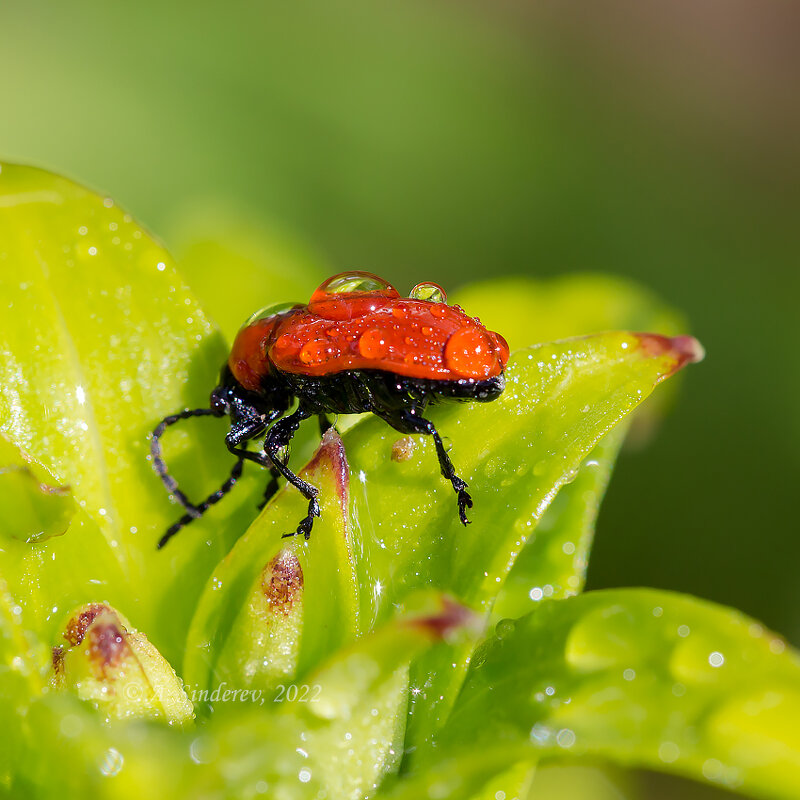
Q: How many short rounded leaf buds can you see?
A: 2